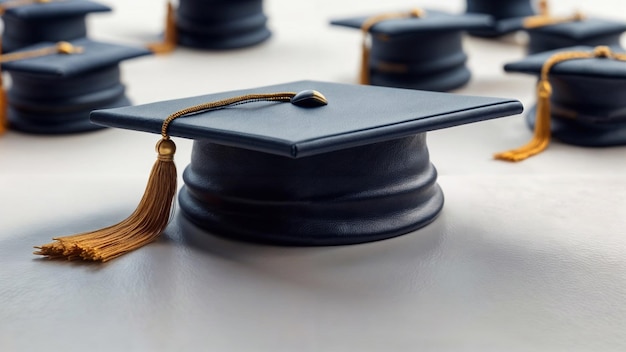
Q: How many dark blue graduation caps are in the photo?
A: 8